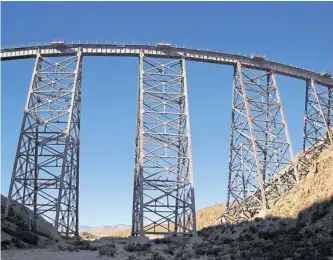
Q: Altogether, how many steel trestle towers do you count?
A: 4